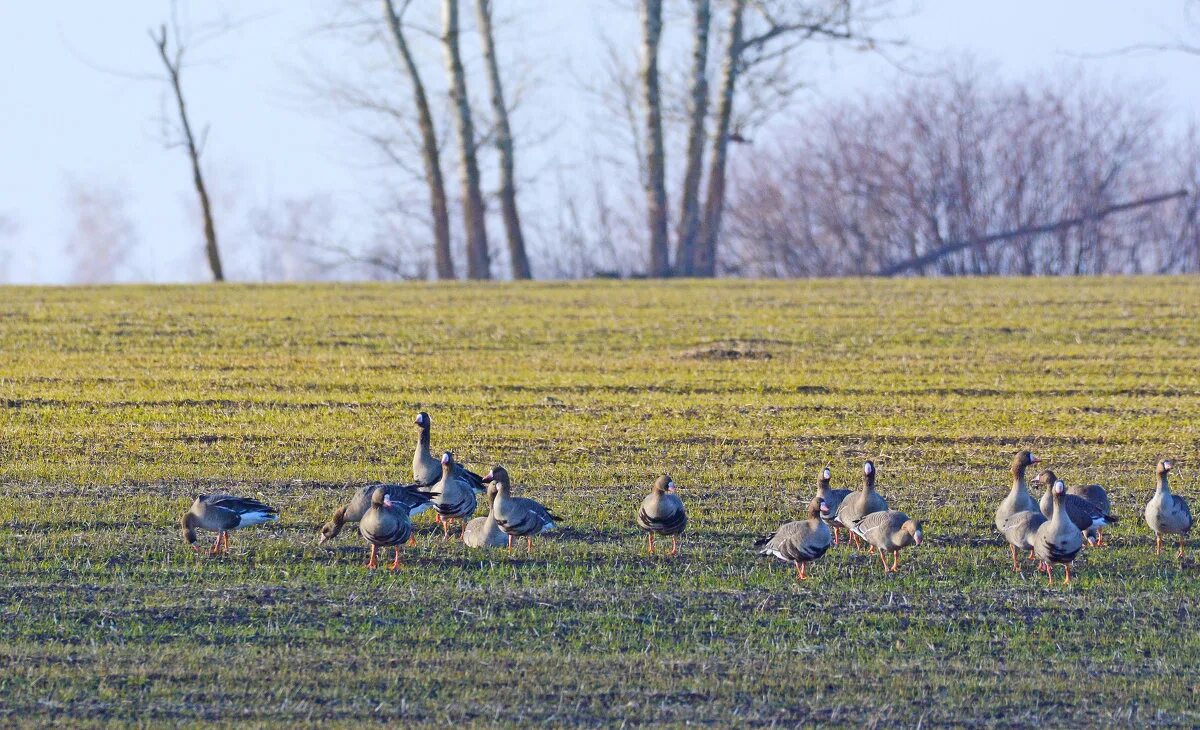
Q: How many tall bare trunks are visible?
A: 7